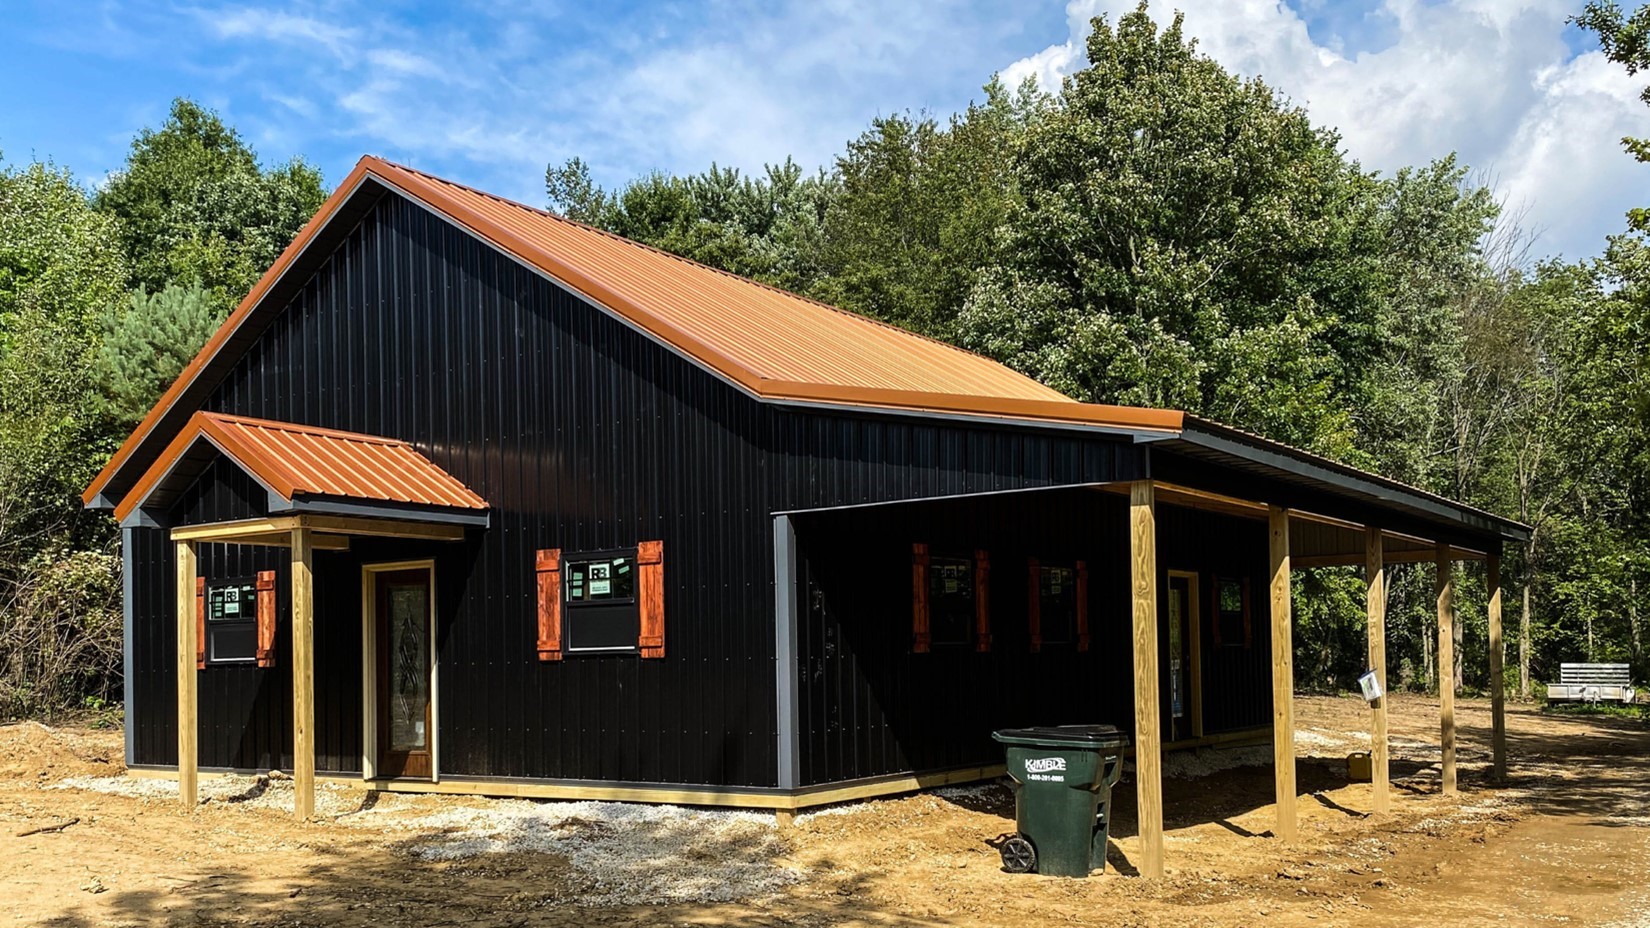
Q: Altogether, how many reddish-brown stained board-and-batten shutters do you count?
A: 10